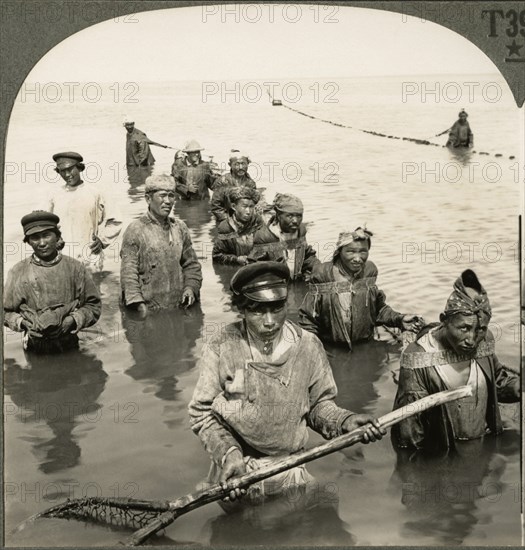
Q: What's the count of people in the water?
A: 12